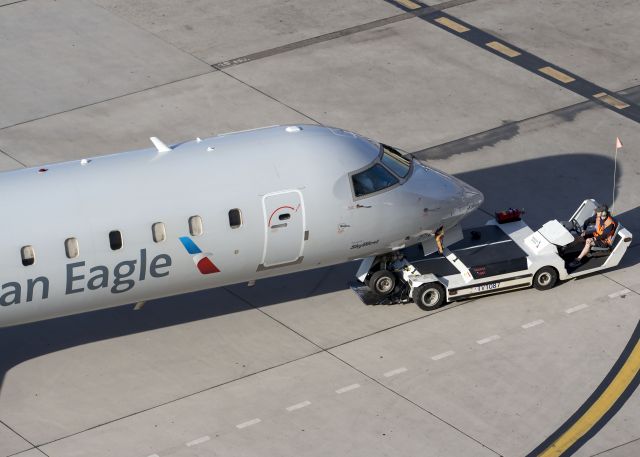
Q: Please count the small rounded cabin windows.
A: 6